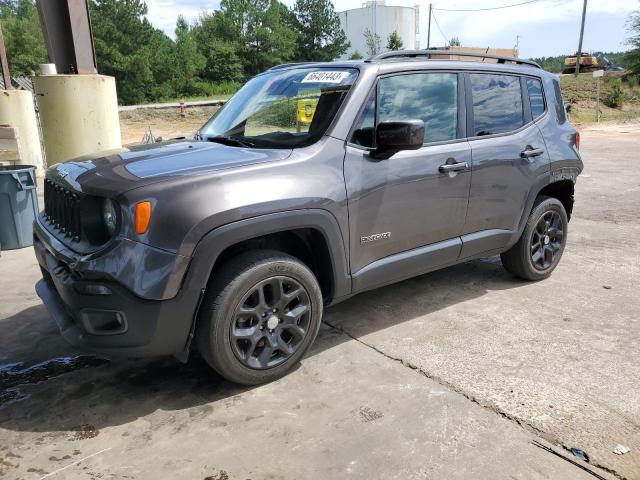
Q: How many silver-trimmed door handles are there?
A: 2